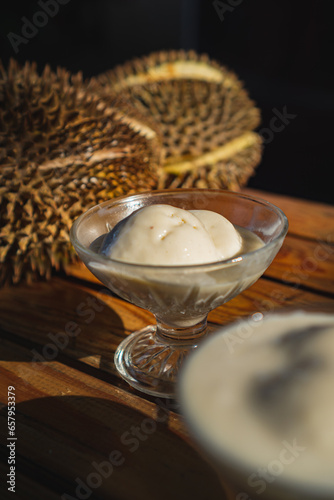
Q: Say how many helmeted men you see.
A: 0